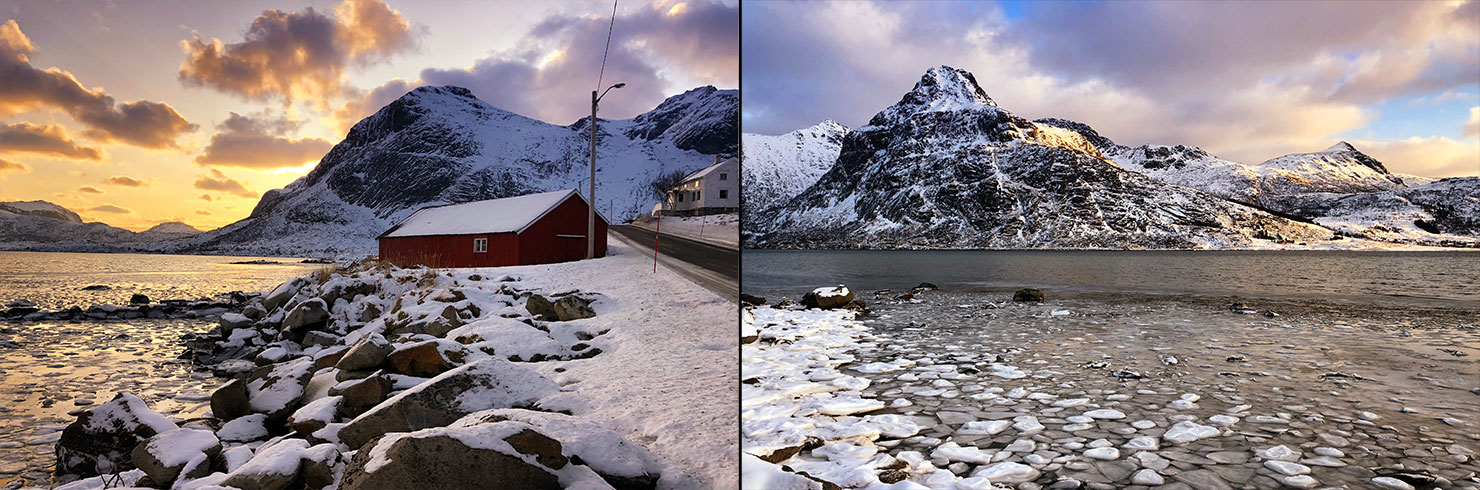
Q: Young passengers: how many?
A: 0